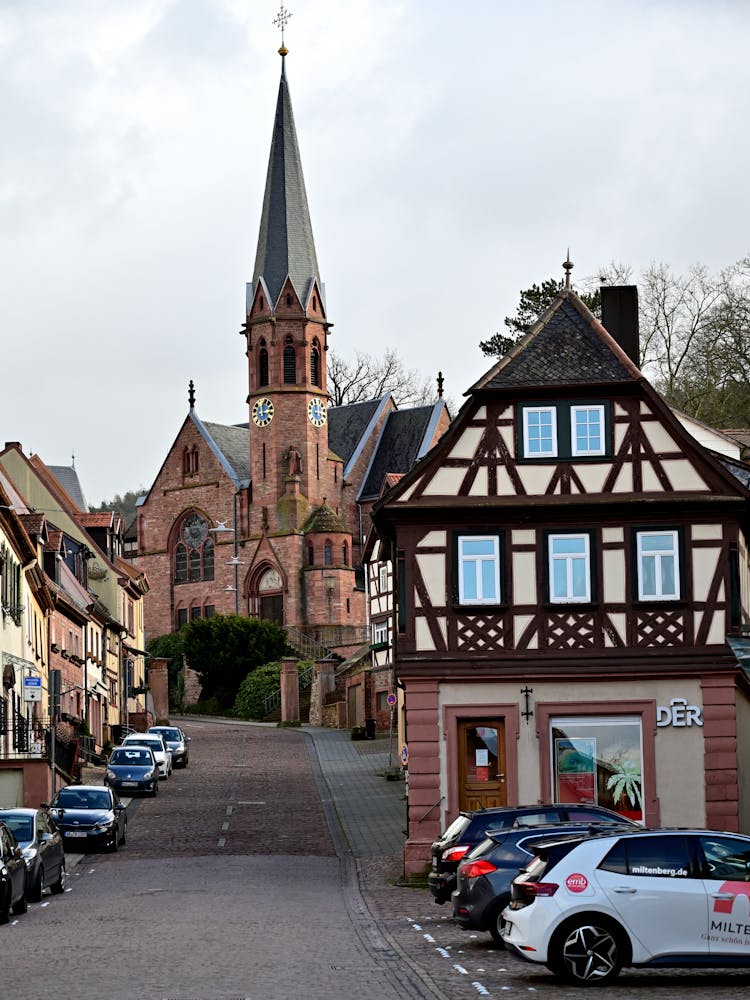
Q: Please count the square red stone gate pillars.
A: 3